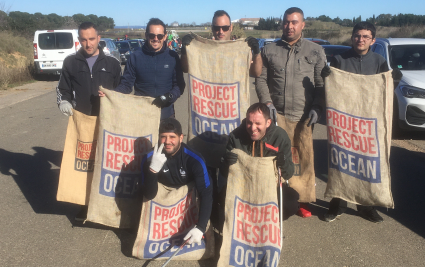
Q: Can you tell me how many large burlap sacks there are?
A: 7